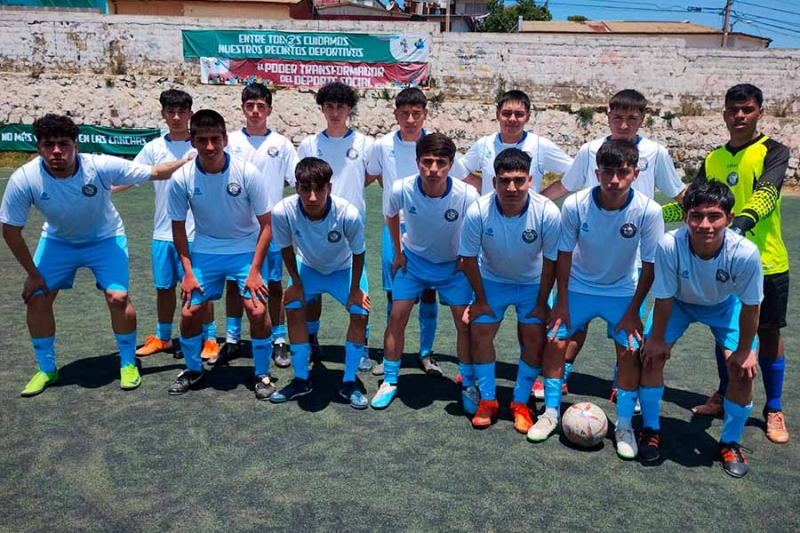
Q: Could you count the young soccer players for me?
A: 14